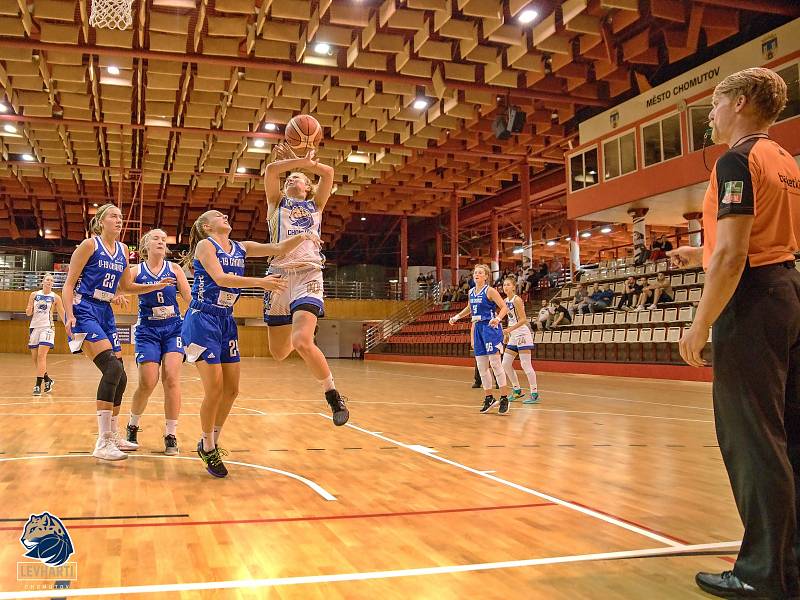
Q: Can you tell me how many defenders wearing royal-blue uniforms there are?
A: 4